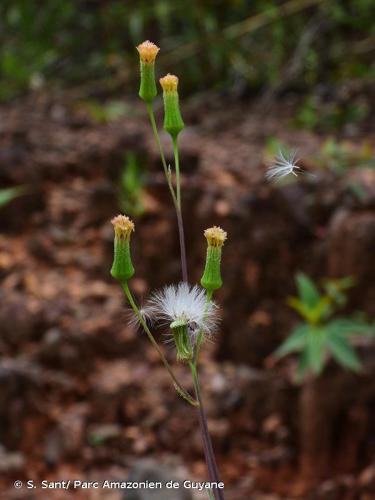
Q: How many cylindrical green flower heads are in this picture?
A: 4